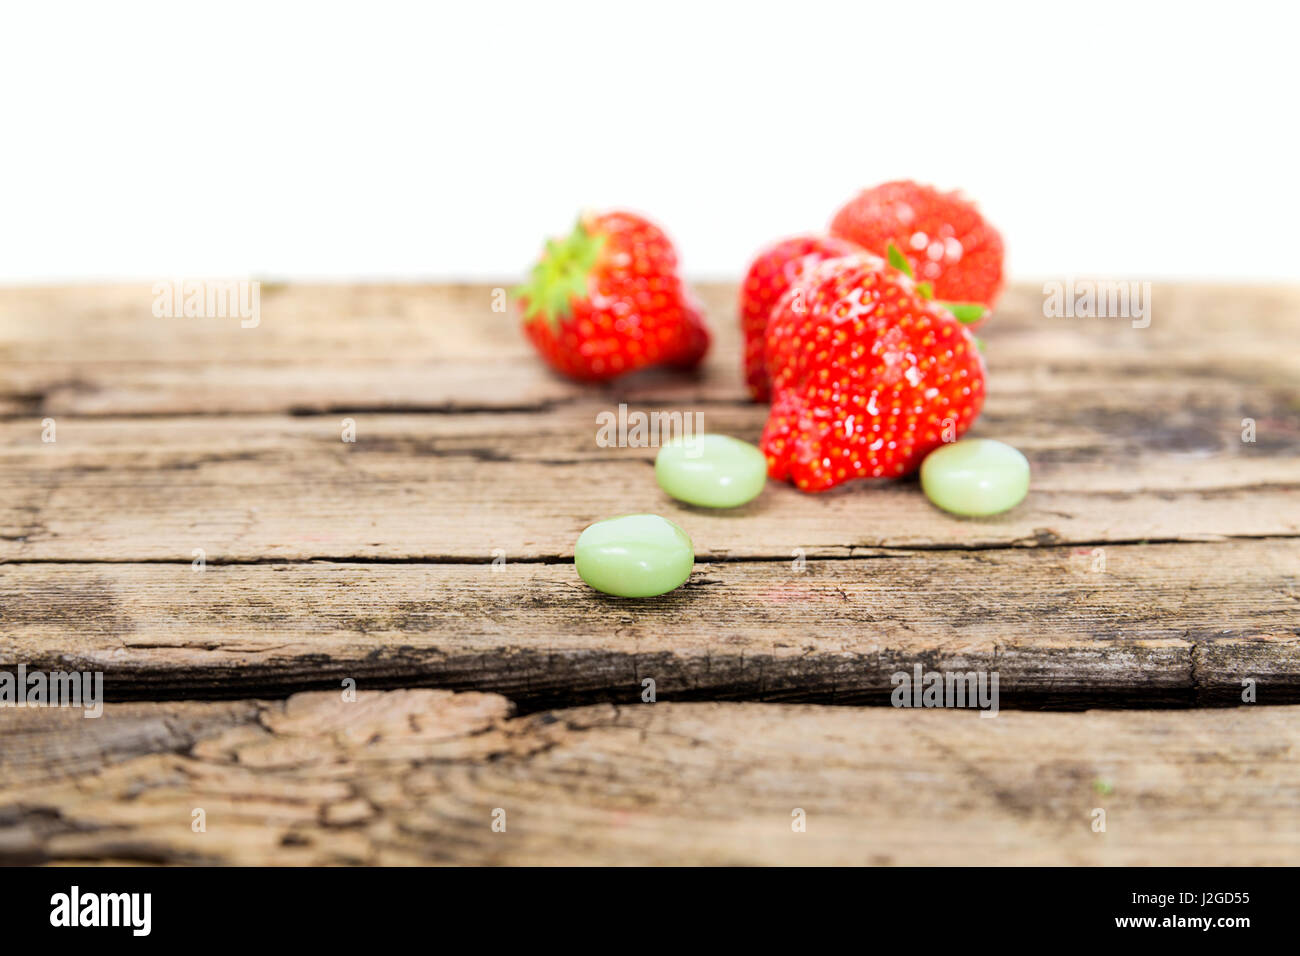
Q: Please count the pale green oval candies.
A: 3